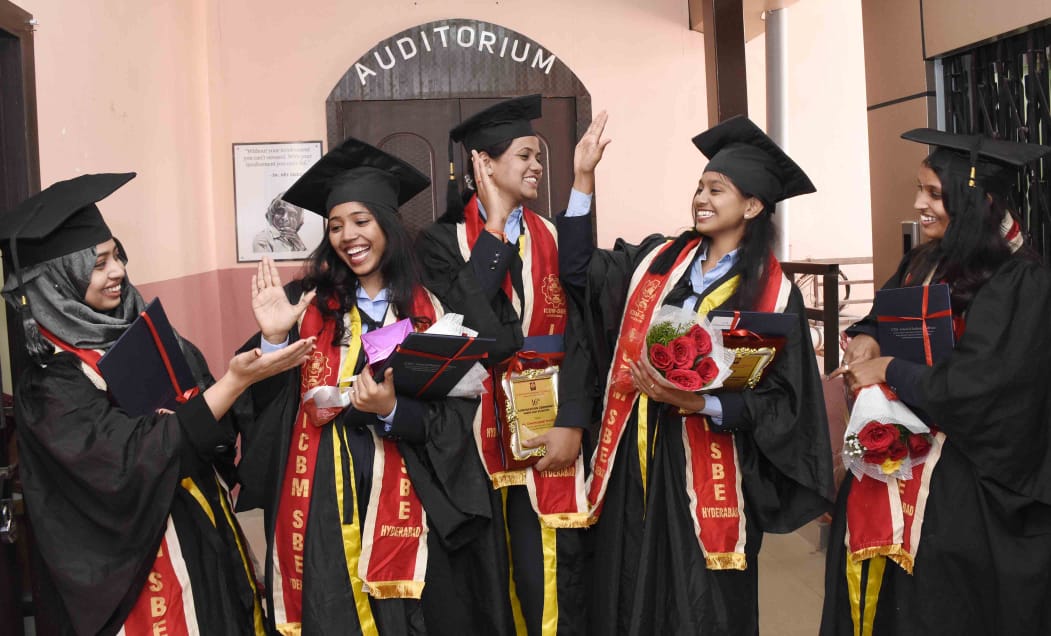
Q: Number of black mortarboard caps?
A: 5